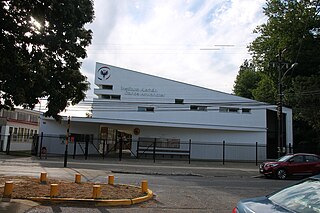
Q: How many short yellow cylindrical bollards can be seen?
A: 7